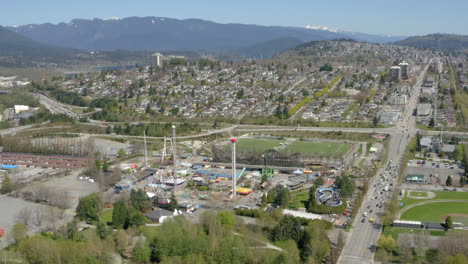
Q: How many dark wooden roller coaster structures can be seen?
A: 1